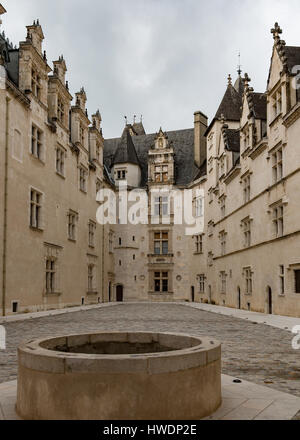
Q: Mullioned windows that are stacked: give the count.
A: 4